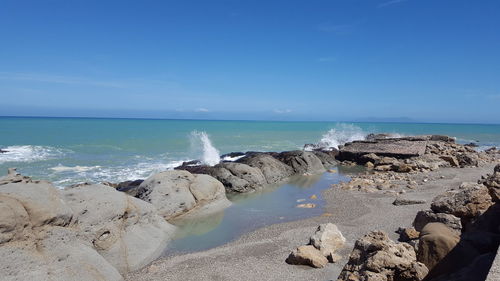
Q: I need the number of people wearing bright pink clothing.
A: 0